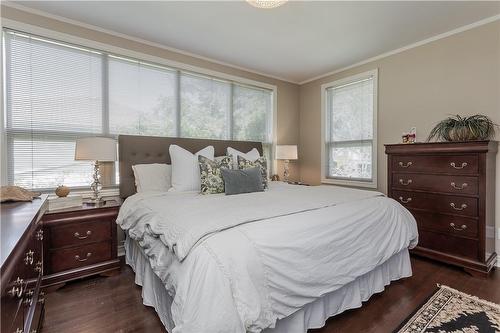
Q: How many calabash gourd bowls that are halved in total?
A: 0